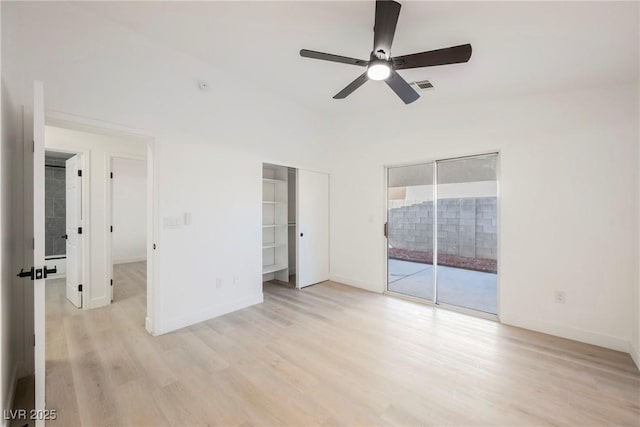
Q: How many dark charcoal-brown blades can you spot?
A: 5